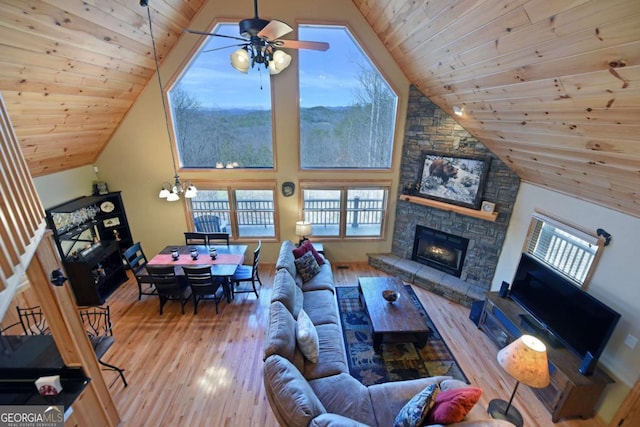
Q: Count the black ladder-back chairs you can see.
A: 6